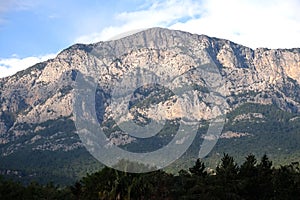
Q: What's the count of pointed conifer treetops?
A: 4